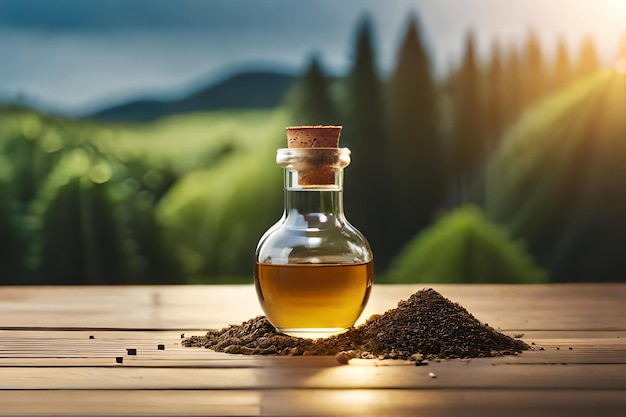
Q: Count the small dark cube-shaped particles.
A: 4